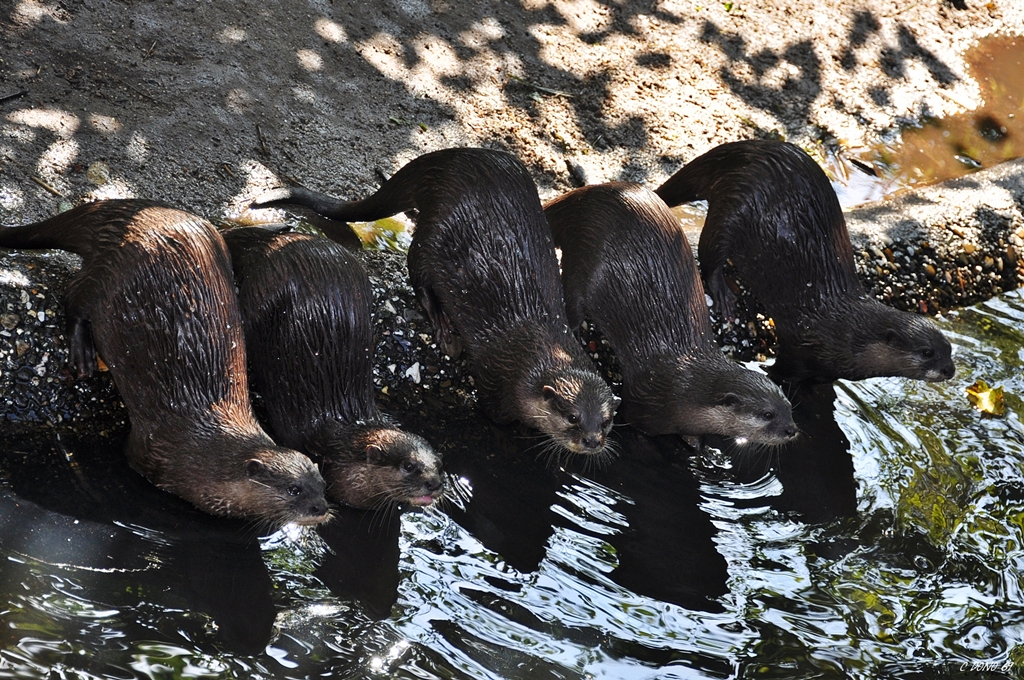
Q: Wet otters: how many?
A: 5